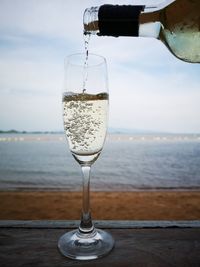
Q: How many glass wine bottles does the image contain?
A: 1